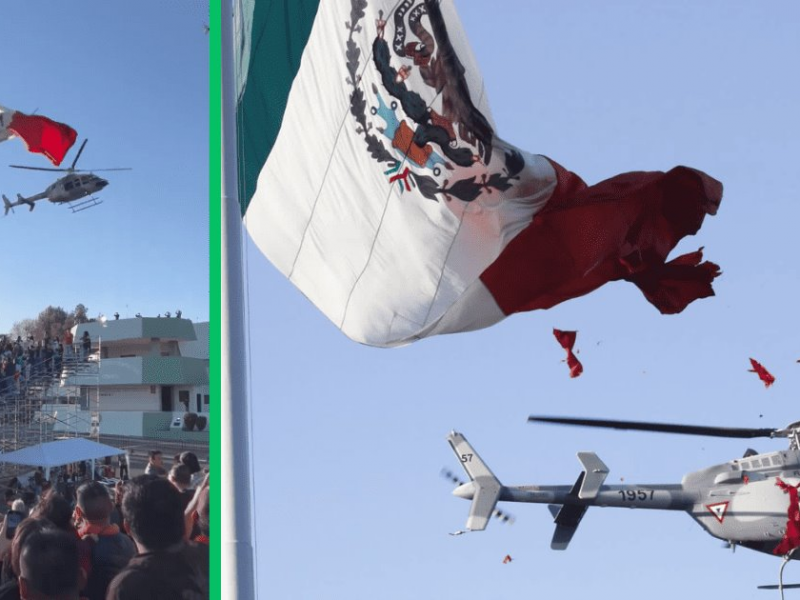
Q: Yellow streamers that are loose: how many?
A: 0